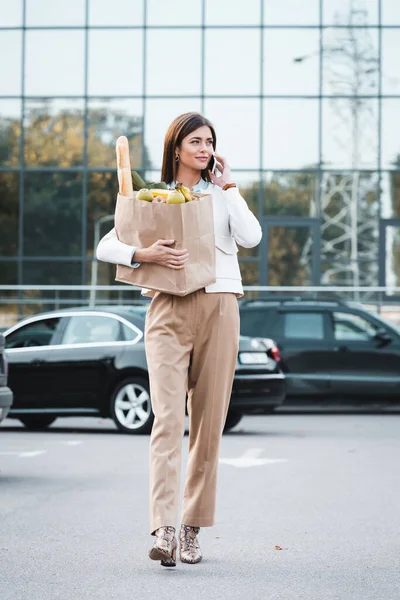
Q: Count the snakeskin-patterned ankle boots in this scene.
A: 2